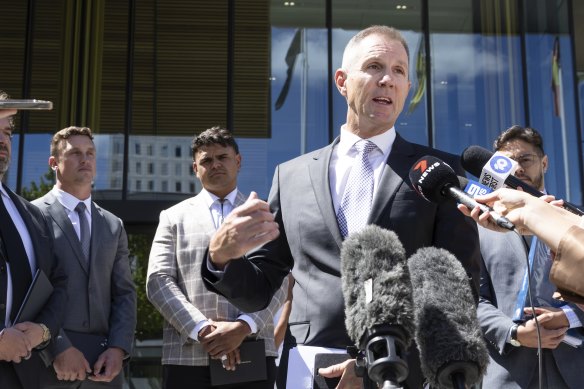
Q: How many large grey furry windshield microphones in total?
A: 2